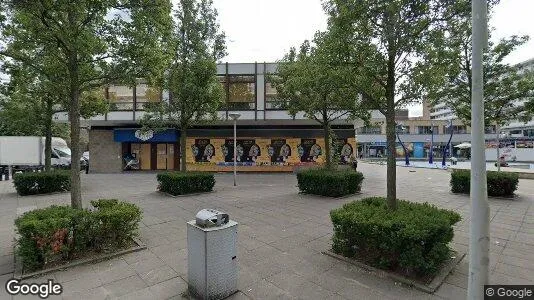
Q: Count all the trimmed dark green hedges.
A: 6